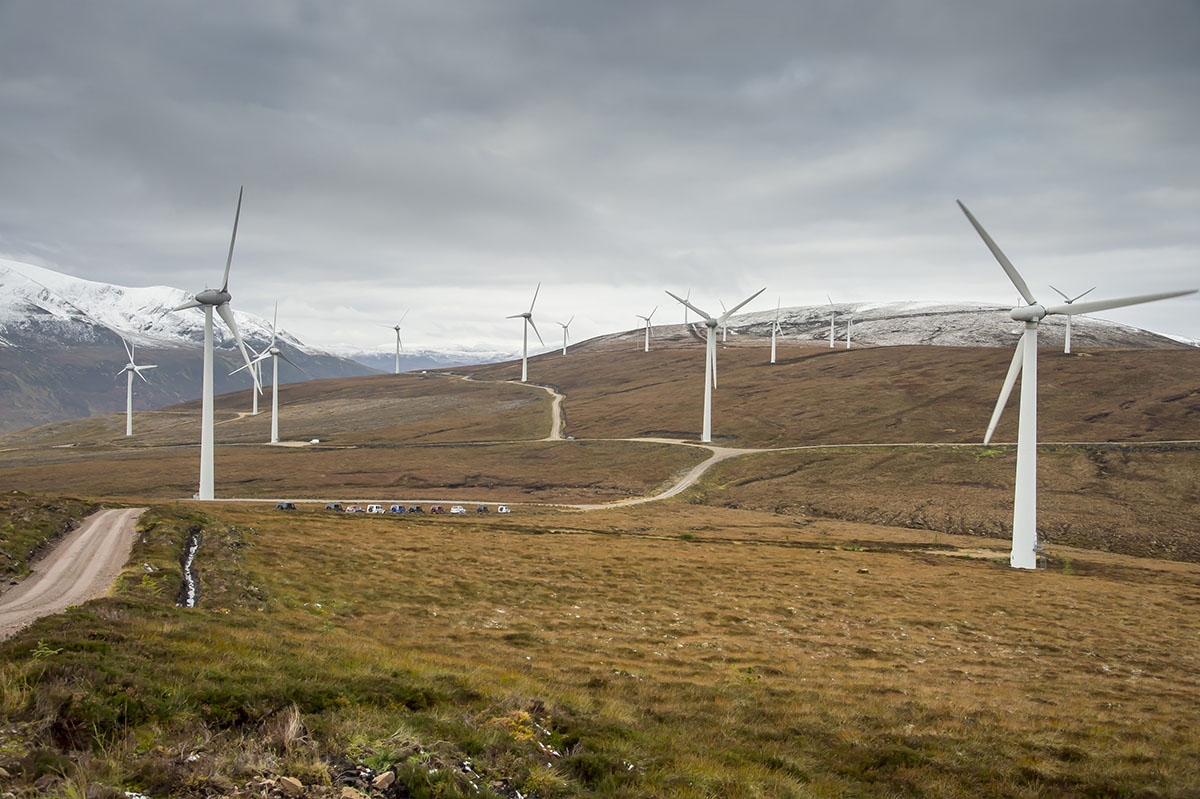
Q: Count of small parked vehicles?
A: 10